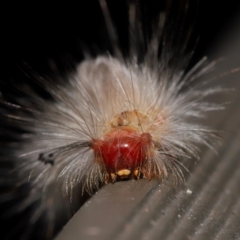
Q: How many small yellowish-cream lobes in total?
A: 3